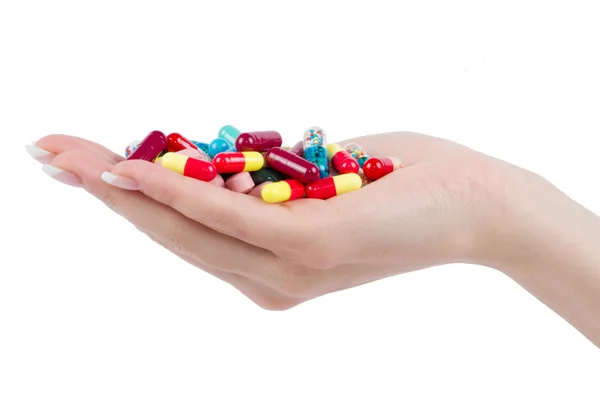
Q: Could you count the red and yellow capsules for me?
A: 5